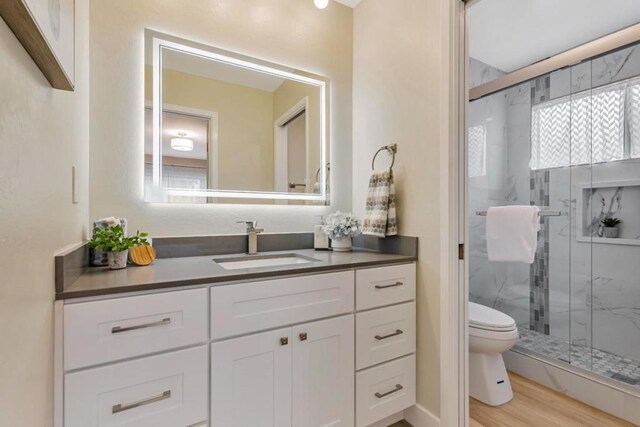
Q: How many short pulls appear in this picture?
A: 3